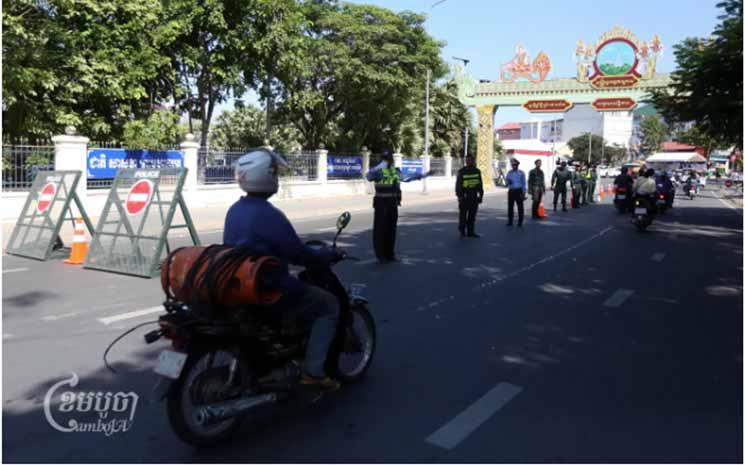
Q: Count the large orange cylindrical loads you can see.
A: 1